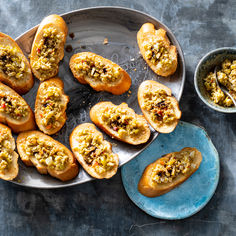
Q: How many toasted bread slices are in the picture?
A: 12